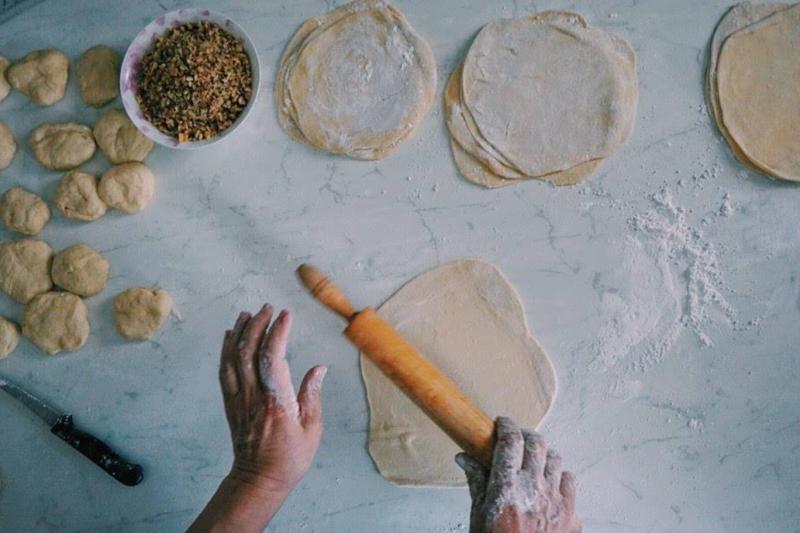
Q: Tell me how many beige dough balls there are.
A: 14